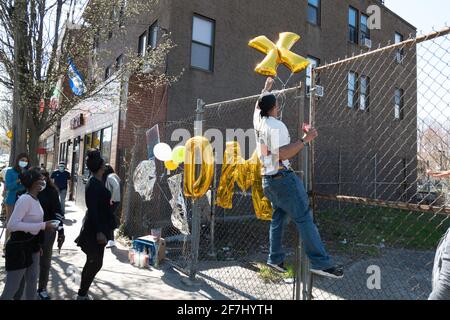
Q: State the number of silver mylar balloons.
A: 2